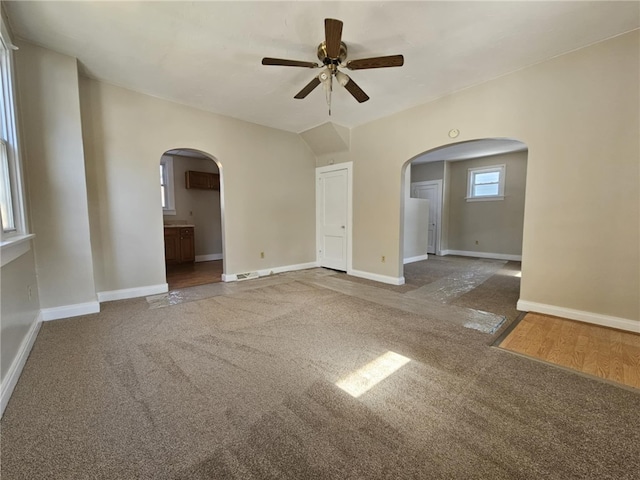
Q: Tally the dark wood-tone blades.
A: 5